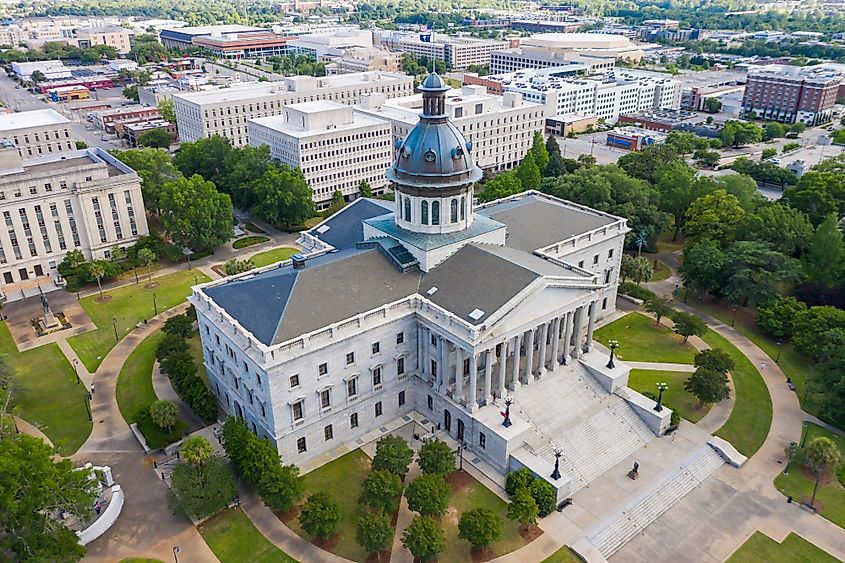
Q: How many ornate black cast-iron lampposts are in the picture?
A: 4